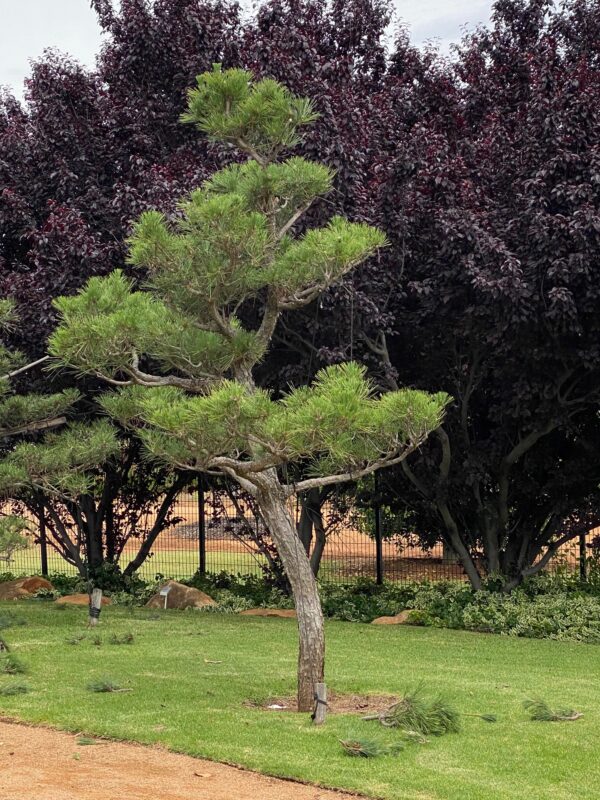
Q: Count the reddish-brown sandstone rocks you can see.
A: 5